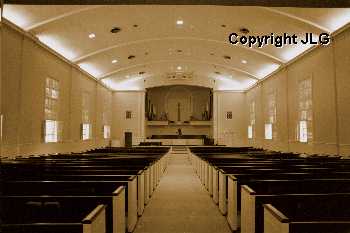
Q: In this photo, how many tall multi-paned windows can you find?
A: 6